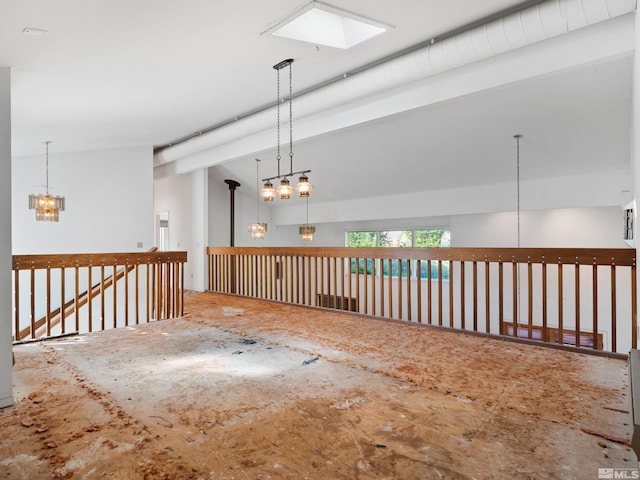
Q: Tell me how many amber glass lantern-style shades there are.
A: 3